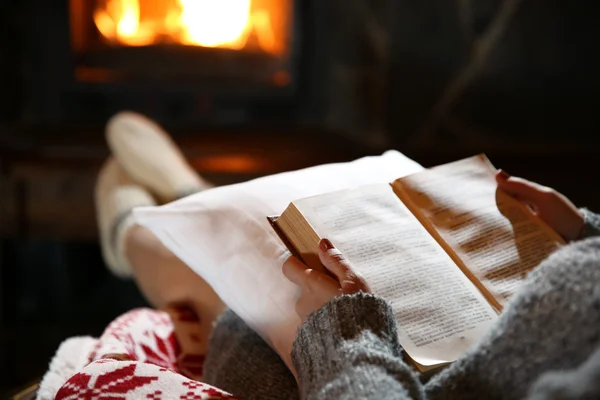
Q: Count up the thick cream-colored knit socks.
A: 2